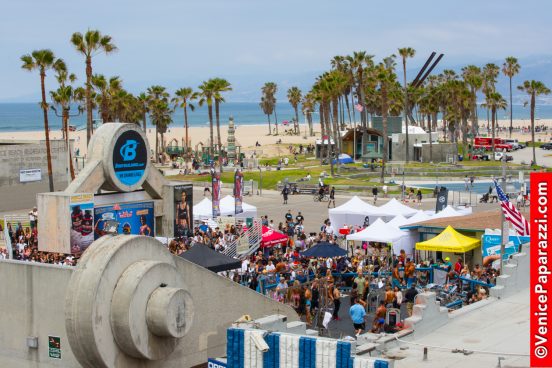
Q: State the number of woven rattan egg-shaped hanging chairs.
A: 0